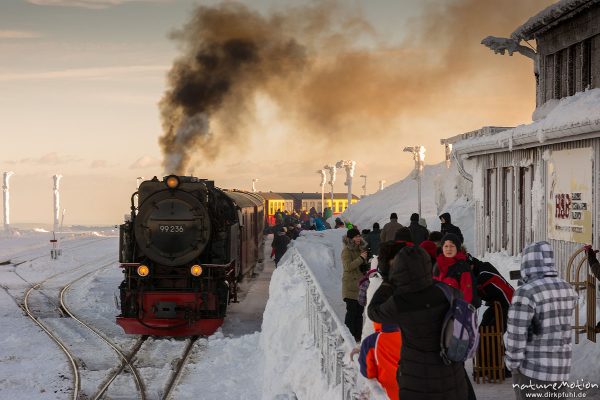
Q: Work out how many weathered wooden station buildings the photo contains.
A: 1